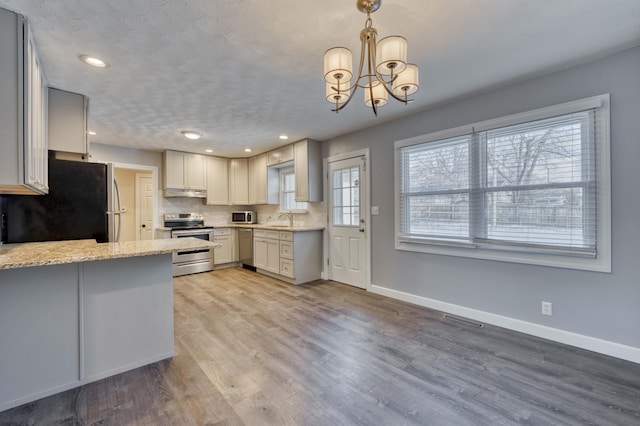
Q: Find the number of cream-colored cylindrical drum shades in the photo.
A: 5